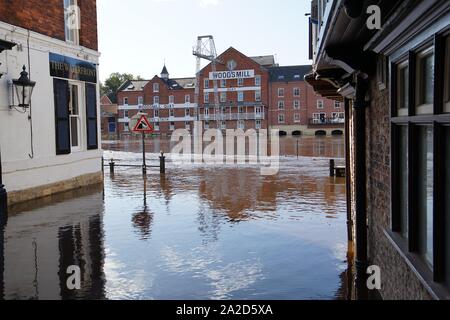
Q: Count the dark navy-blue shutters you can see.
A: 2